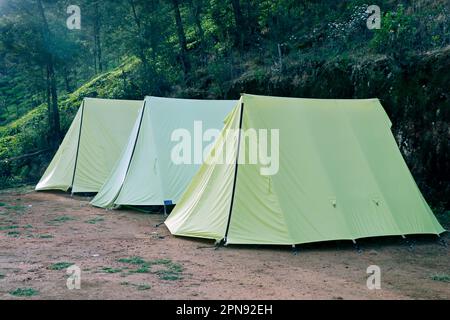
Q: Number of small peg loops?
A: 4